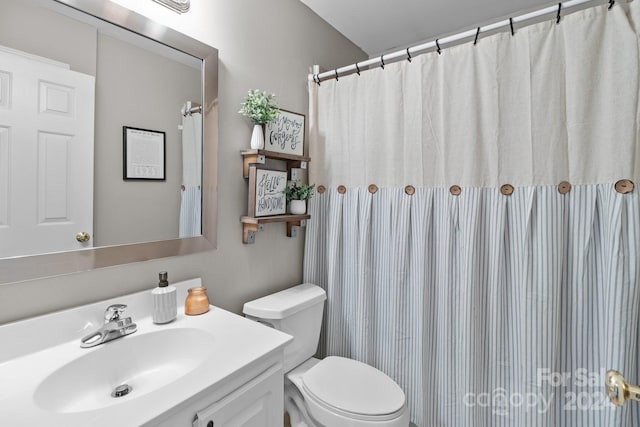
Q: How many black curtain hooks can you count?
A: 11